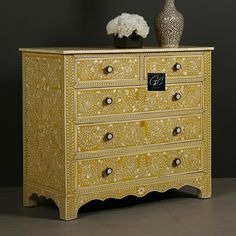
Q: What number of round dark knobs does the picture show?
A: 8